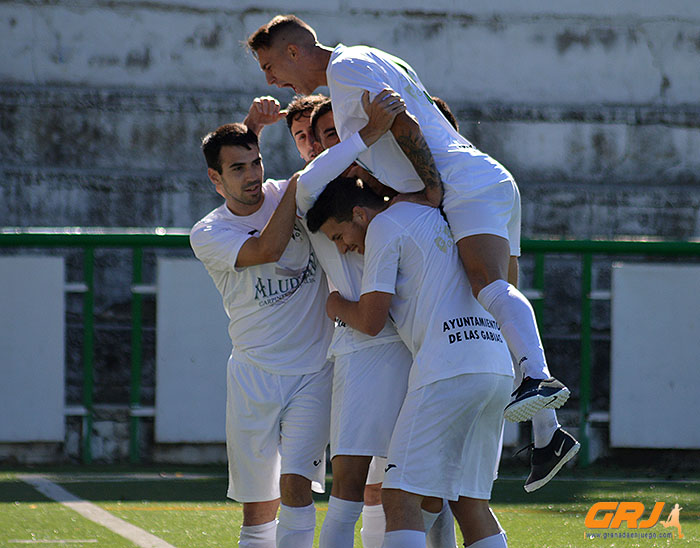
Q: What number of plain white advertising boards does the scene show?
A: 3